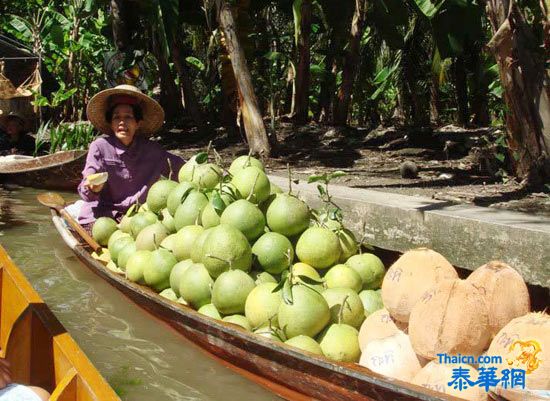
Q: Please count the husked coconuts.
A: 7